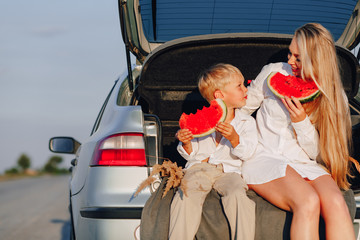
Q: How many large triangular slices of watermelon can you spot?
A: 2